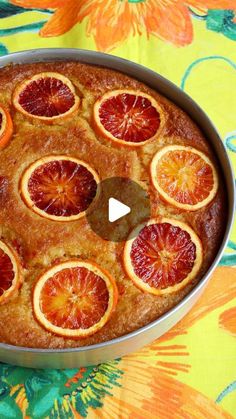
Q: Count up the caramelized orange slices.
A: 8